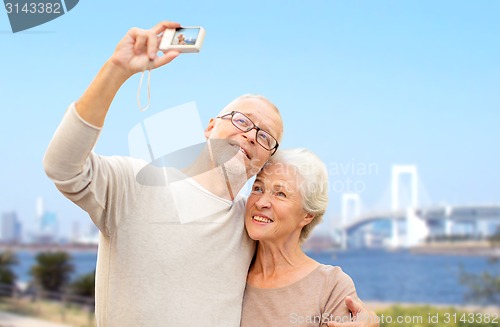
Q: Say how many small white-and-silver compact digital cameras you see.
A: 1